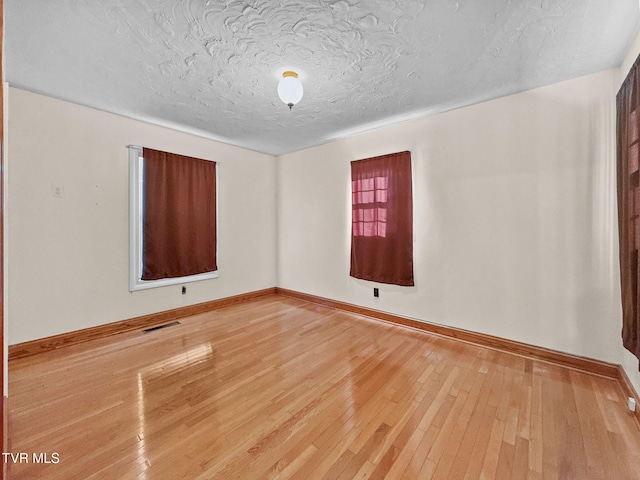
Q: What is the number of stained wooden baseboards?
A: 3